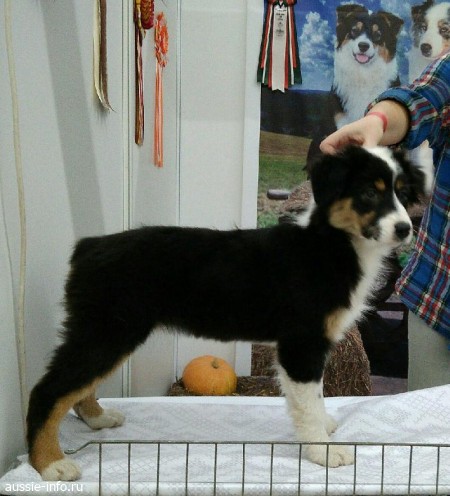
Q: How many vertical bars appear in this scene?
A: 13